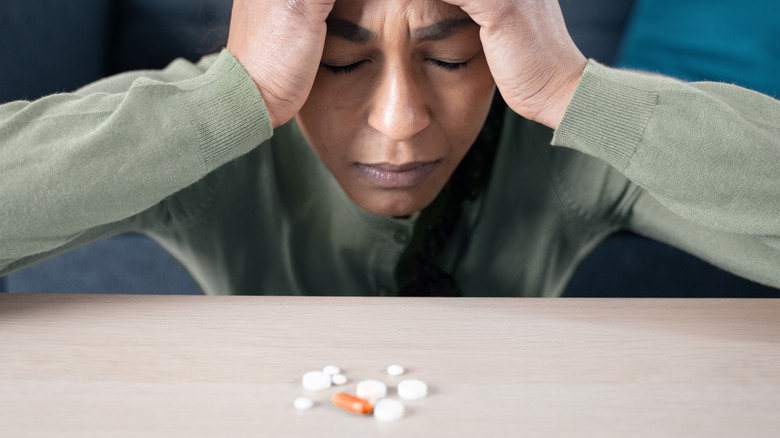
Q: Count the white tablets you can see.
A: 8